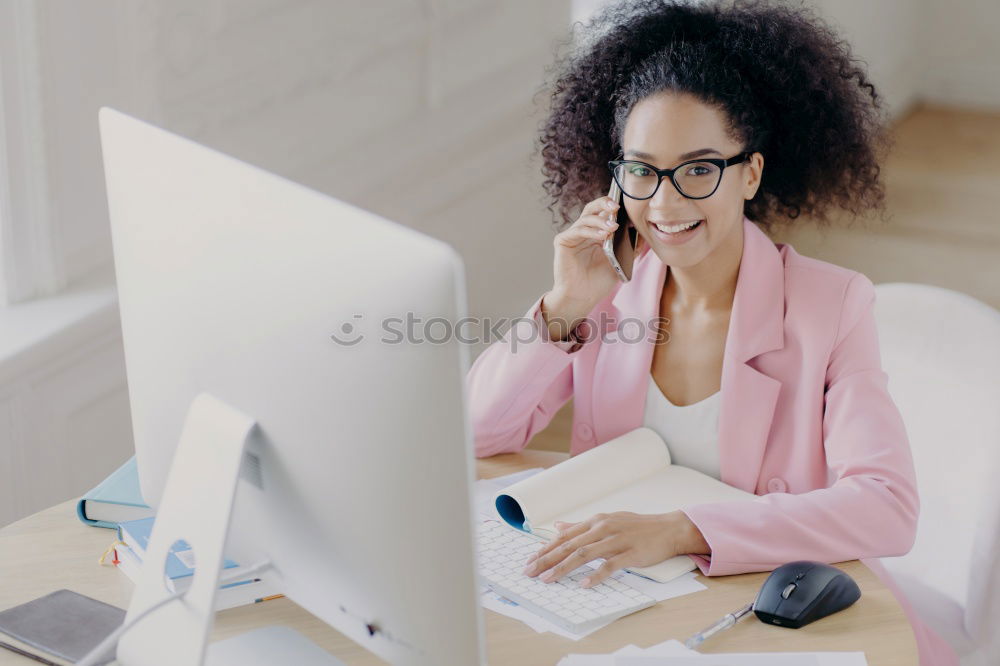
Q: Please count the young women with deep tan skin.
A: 1